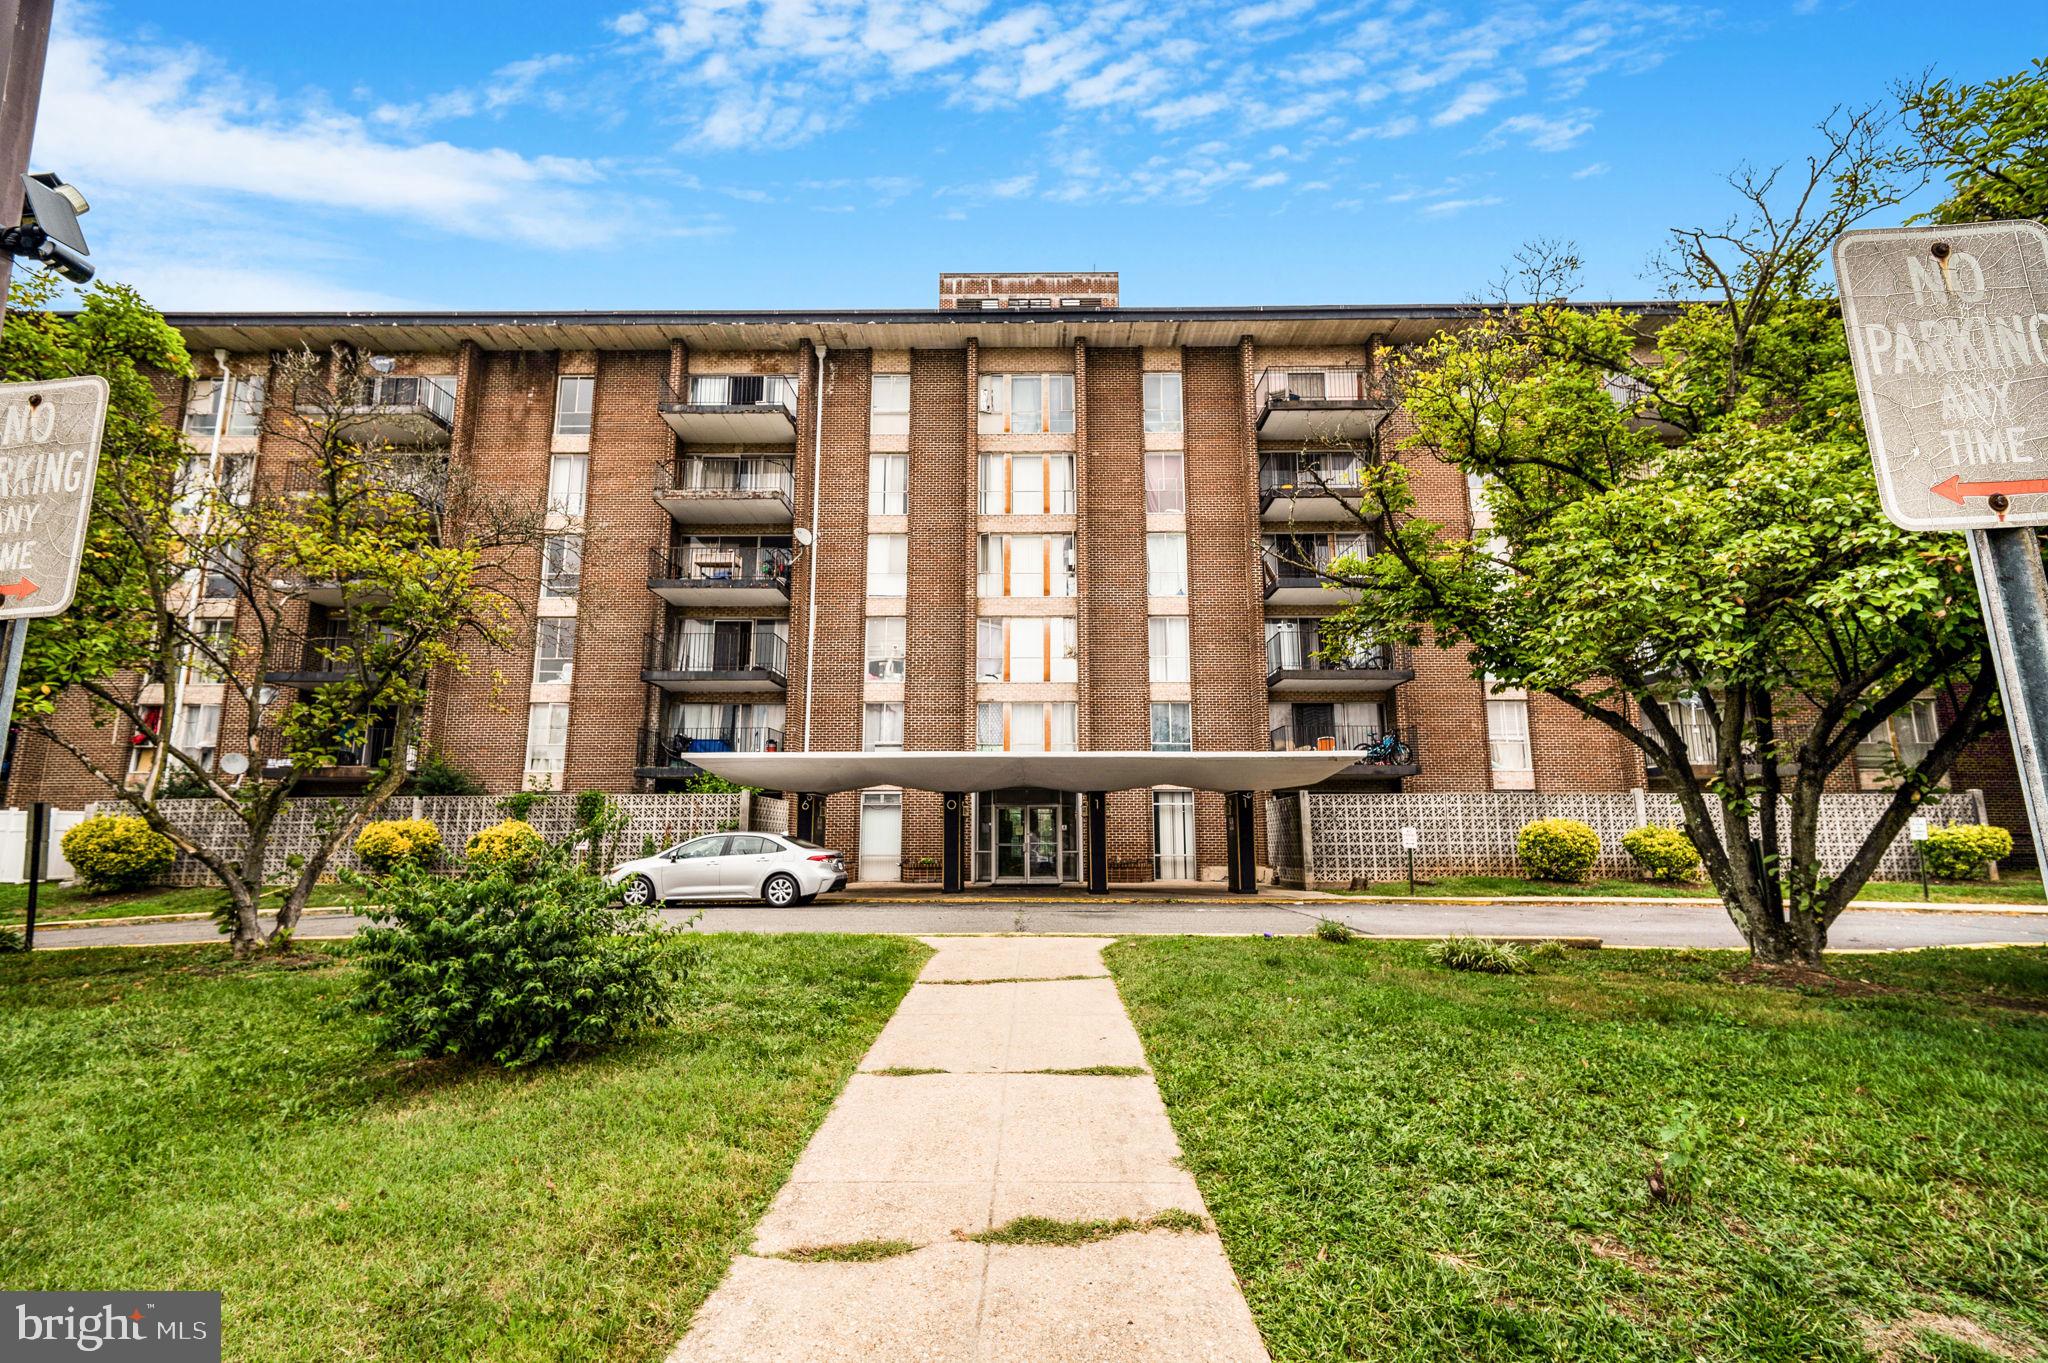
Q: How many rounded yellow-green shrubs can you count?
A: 6